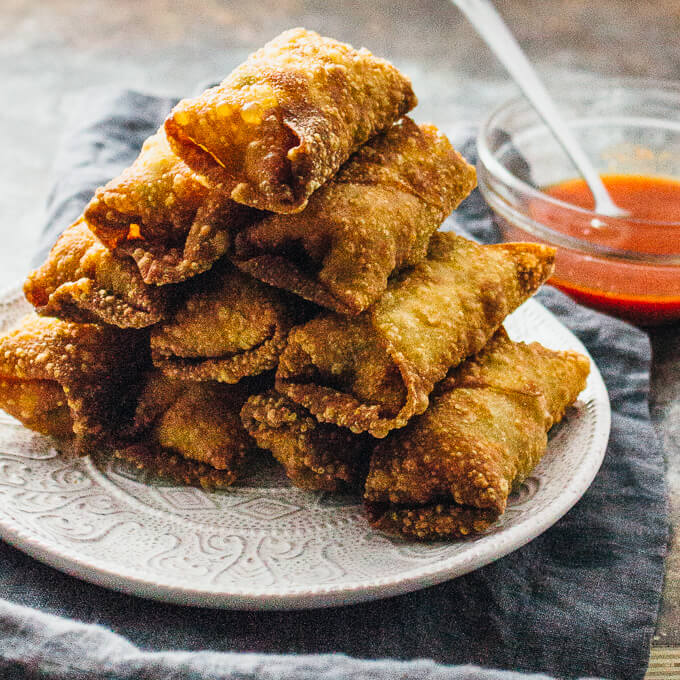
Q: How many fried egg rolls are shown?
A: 10